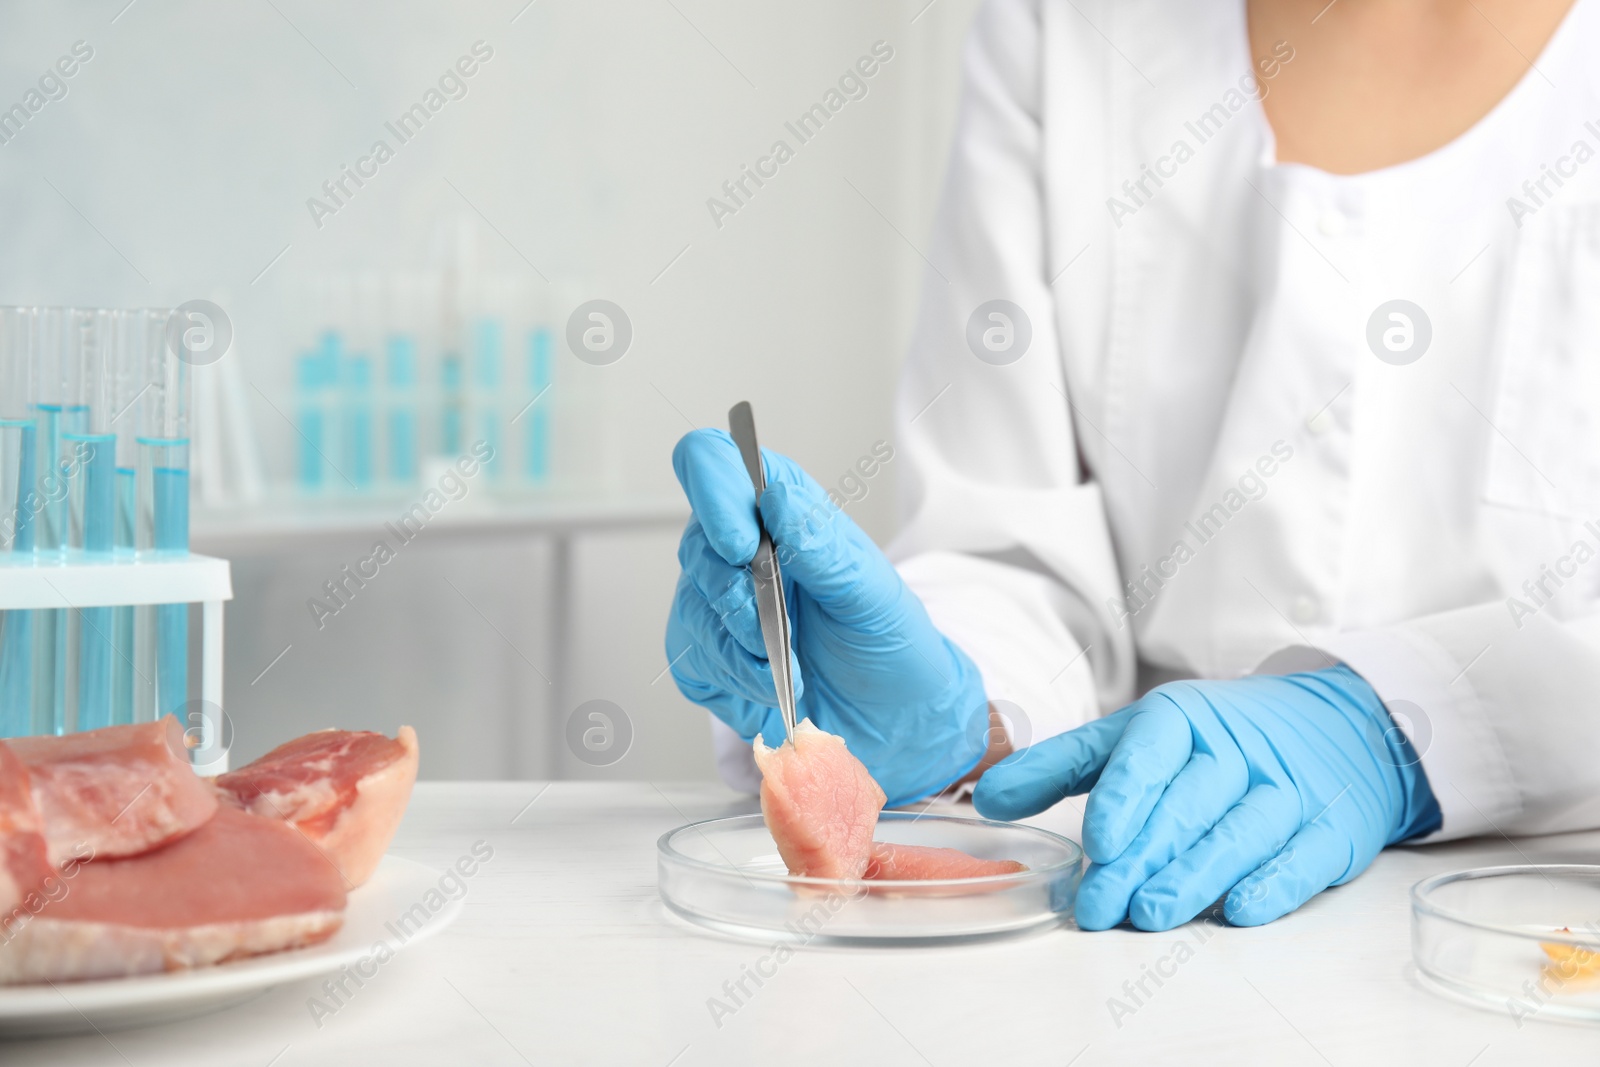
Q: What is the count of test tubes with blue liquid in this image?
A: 12